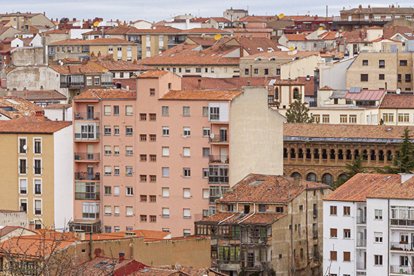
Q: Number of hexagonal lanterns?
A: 0